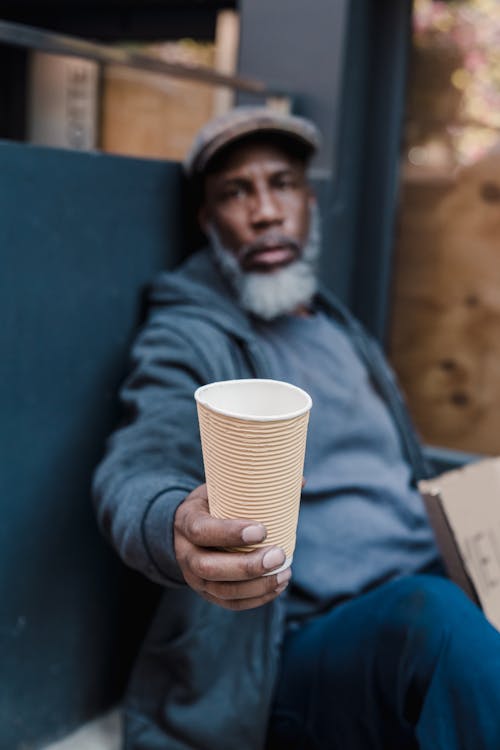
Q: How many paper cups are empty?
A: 1